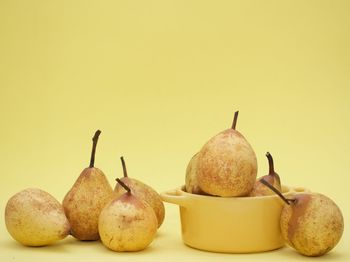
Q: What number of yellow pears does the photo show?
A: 8